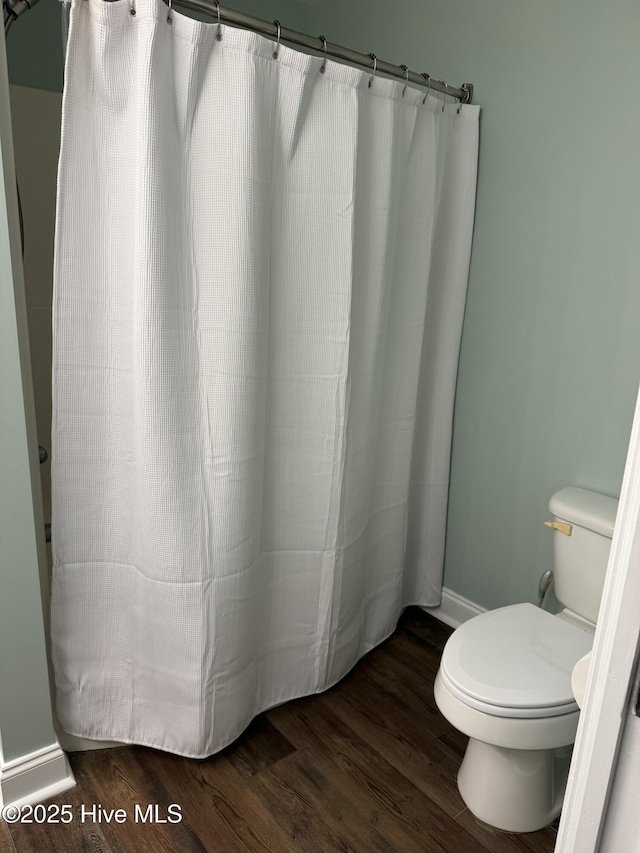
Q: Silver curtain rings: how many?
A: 10